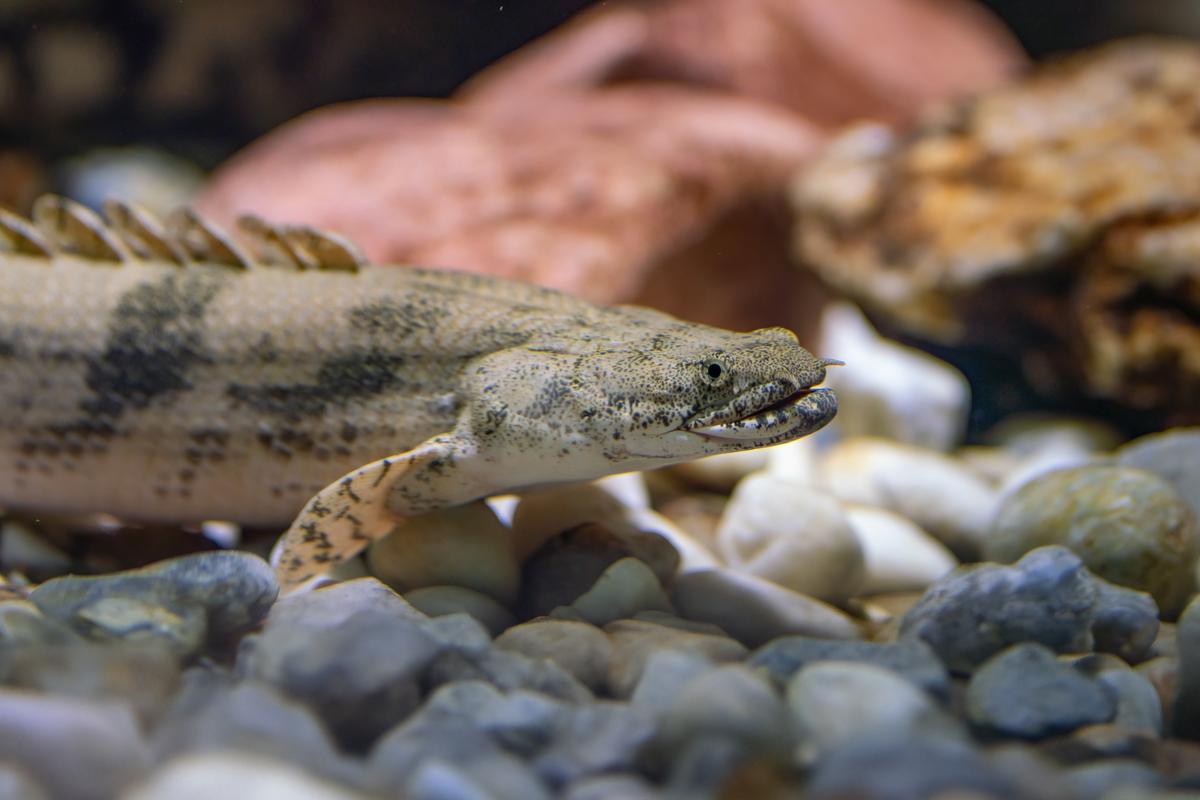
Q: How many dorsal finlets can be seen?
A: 6